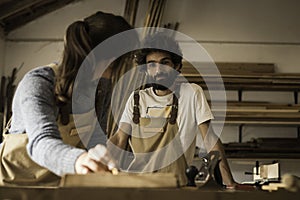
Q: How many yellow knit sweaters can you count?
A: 0